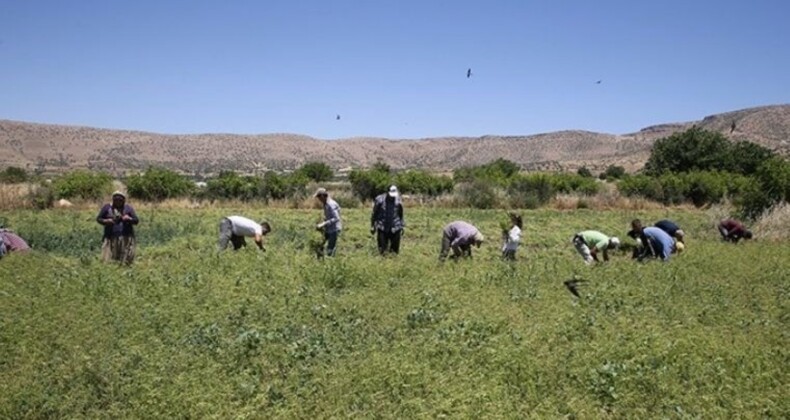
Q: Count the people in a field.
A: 12